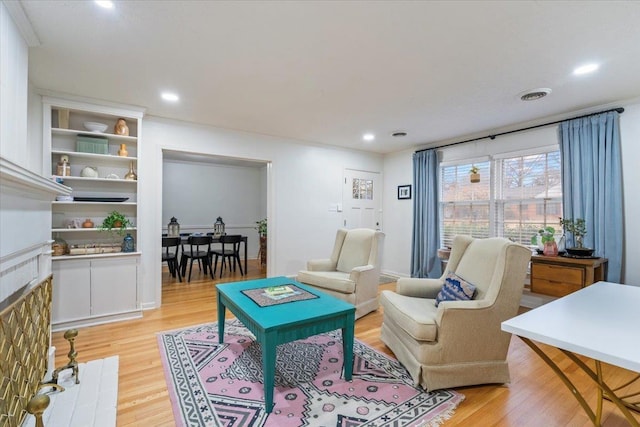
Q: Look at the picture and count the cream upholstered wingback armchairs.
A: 2